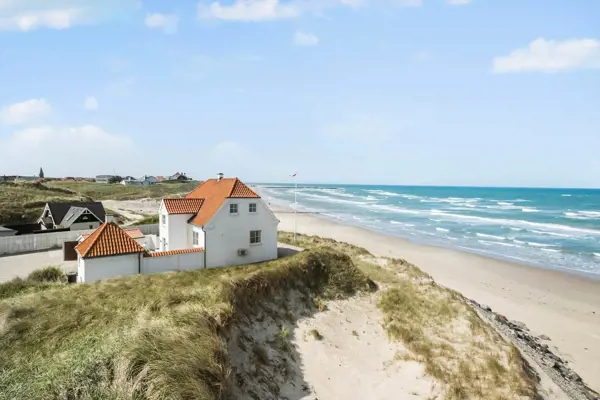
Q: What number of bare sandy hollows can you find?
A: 1